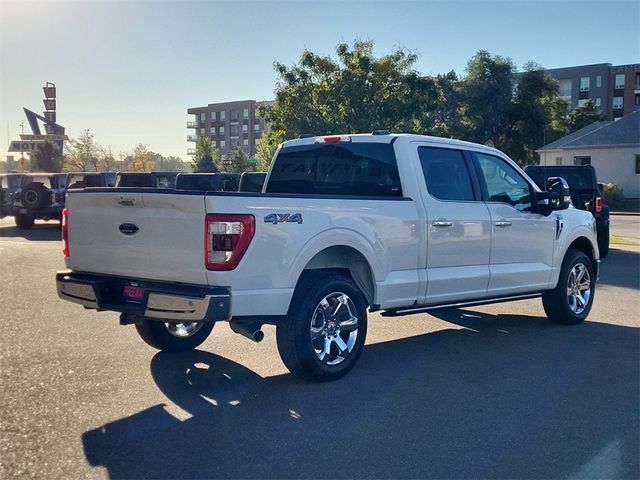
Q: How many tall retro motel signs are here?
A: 1